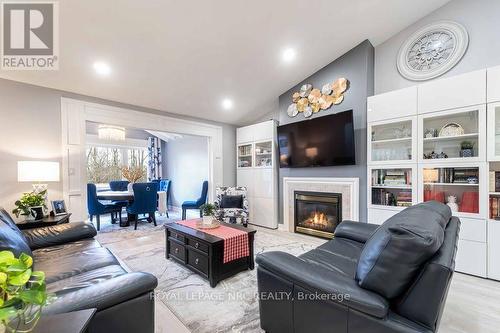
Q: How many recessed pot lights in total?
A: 3